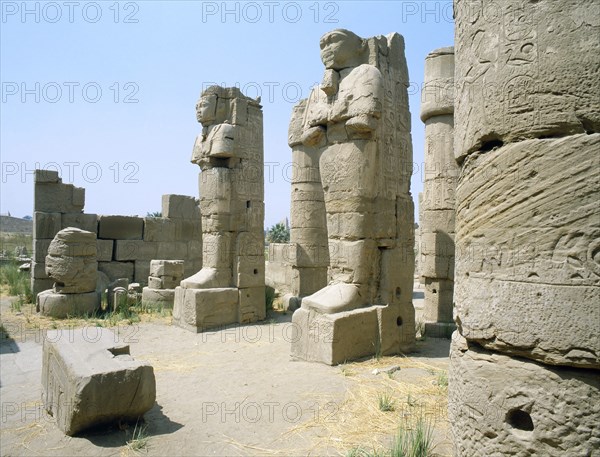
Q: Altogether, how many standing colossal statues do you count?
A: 2